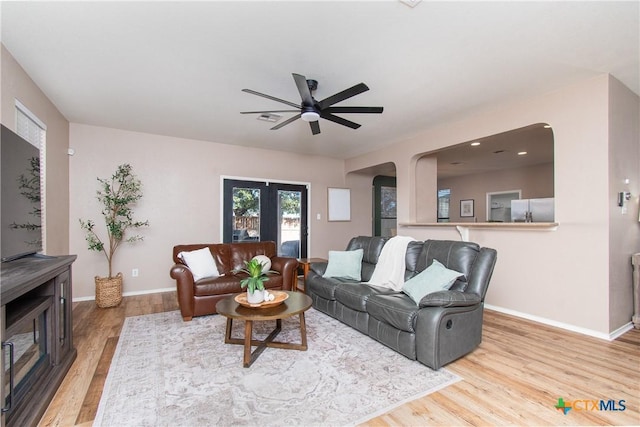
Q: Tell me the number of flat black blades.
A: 8